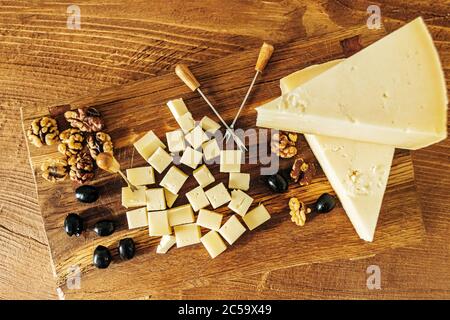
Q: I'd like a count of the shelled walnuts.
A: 9